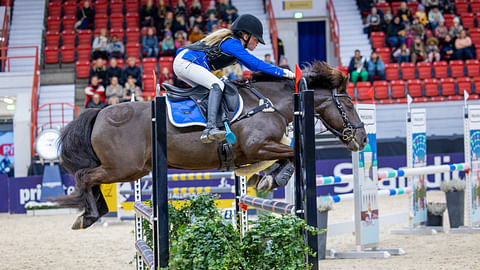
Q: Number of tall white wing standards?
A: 3